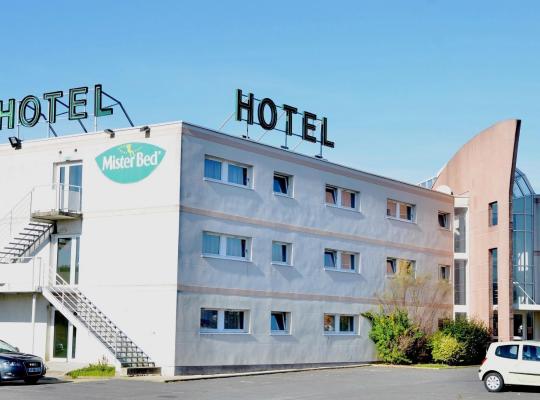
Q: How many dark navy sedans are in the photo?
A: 1